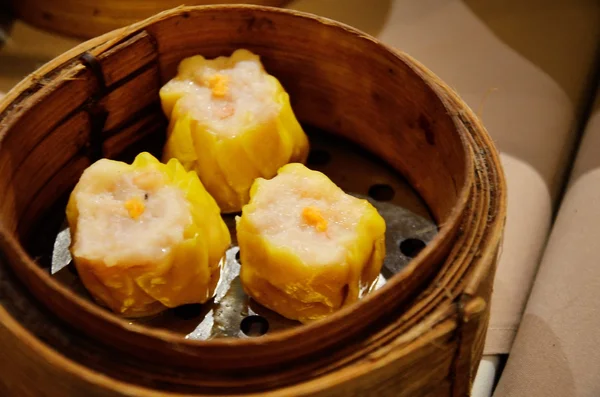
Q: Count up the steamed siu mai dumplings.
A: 3